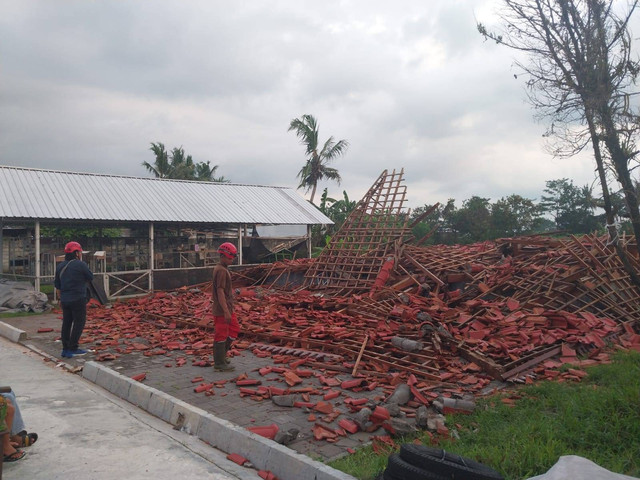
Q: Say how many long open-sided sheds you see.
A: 1